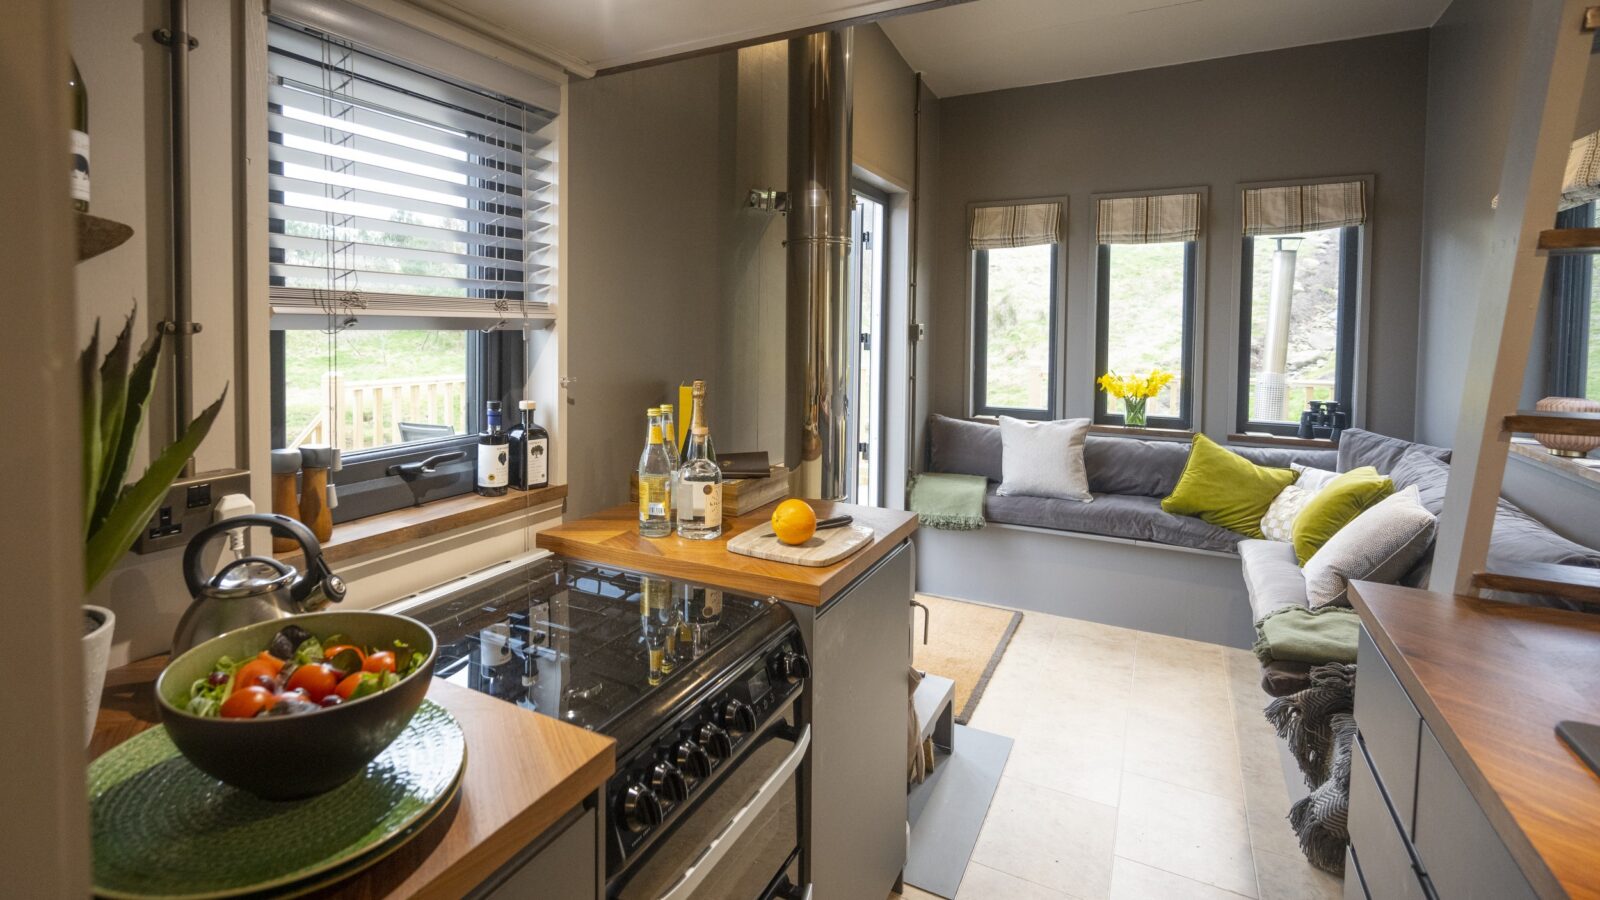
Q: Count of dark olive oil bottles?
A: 2